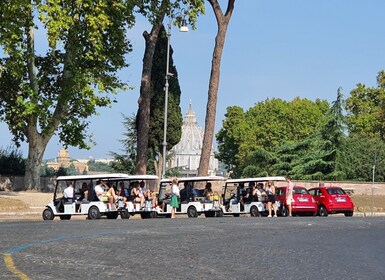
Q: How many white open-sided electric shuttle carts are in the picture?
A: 4